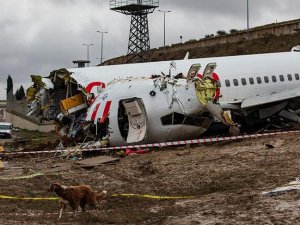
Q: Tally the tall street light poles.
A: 4